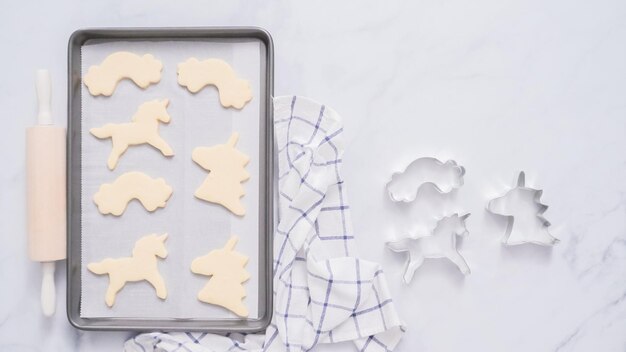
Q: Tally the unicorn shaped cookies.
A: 4